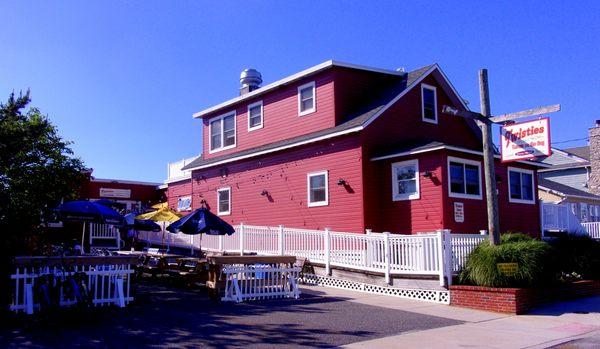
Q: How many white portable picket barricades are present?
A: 2